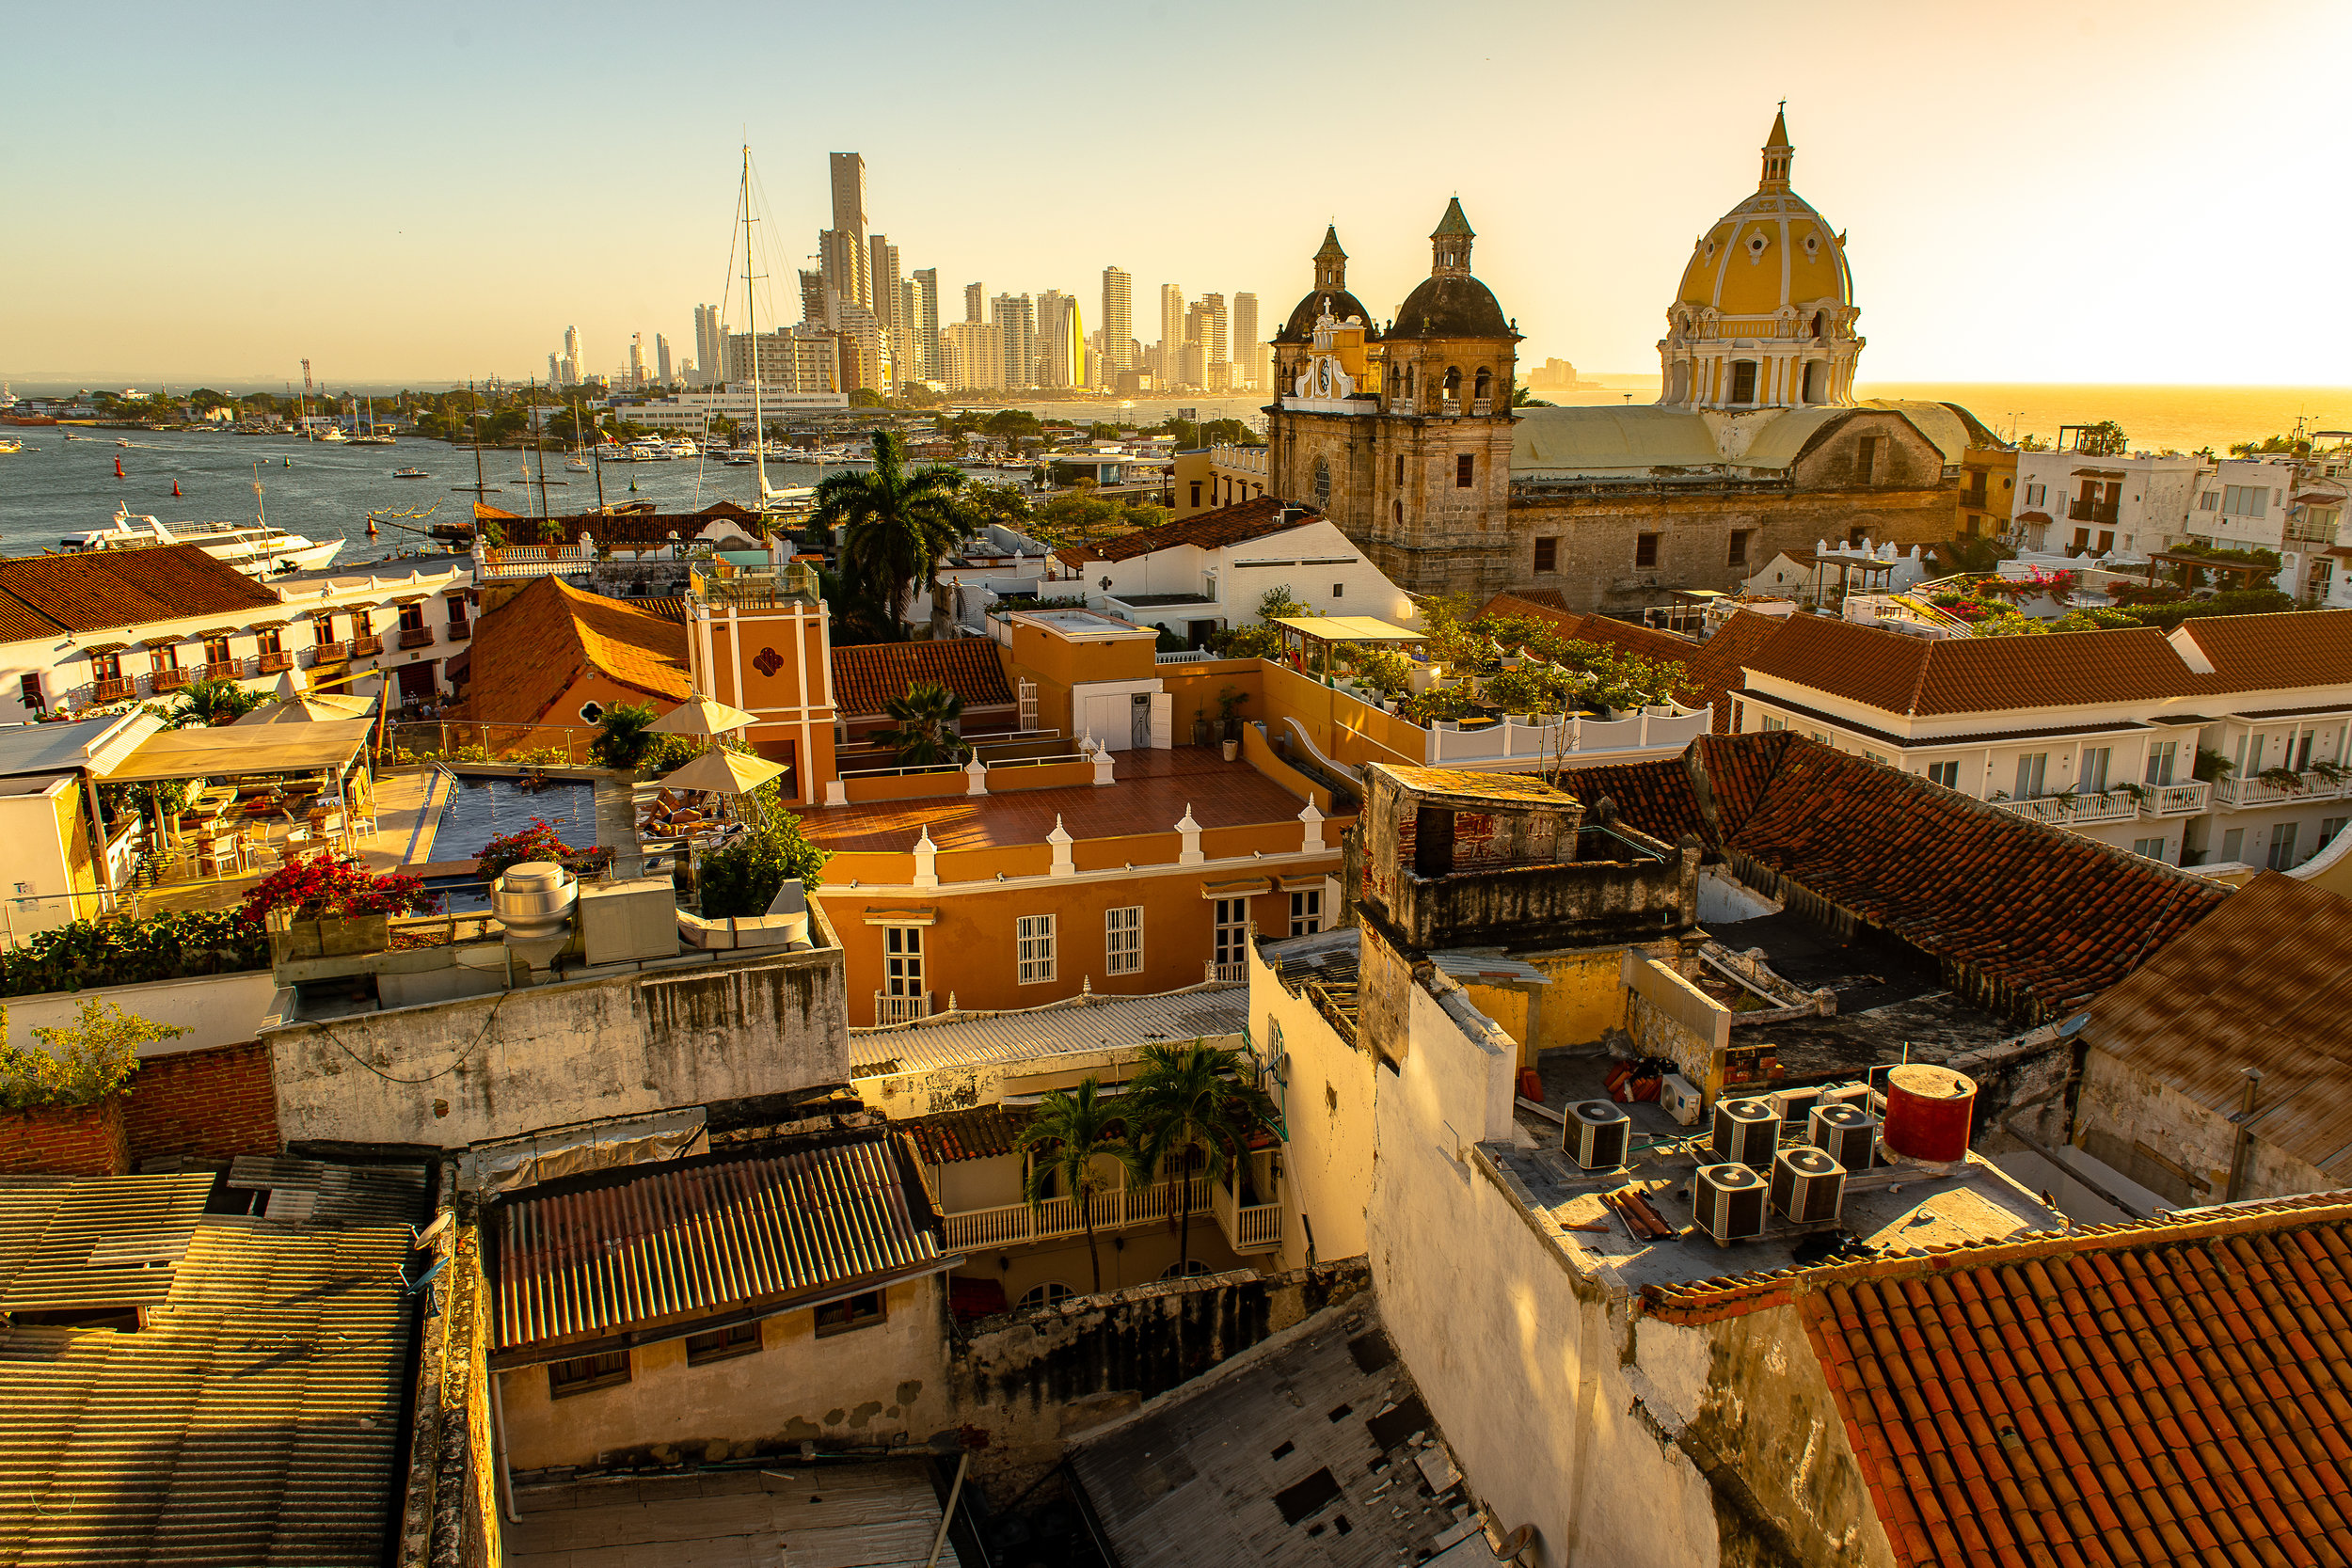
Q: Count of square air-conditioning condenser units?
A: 5